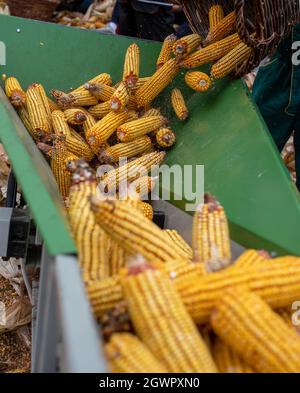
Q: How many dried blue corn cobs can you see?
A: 0